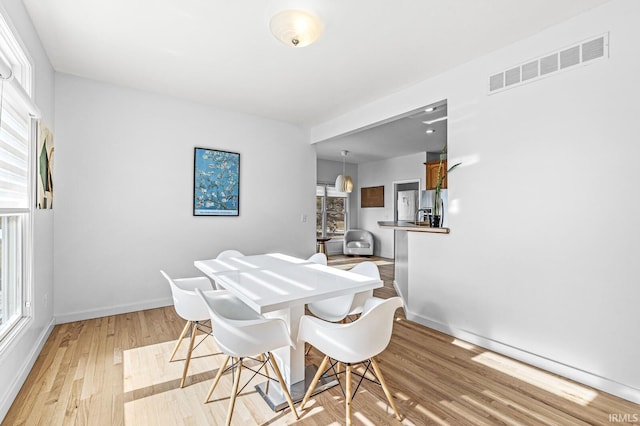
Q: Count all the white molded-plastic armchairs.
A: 6